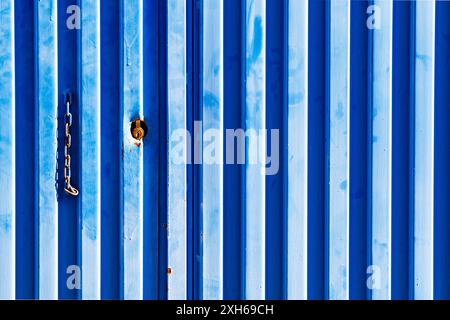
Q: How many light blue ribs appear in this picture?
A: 11